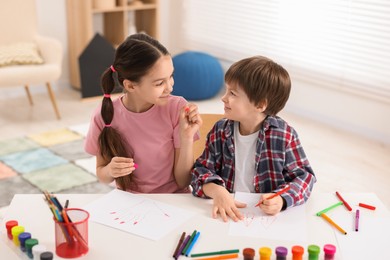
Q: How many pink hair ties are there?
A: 3